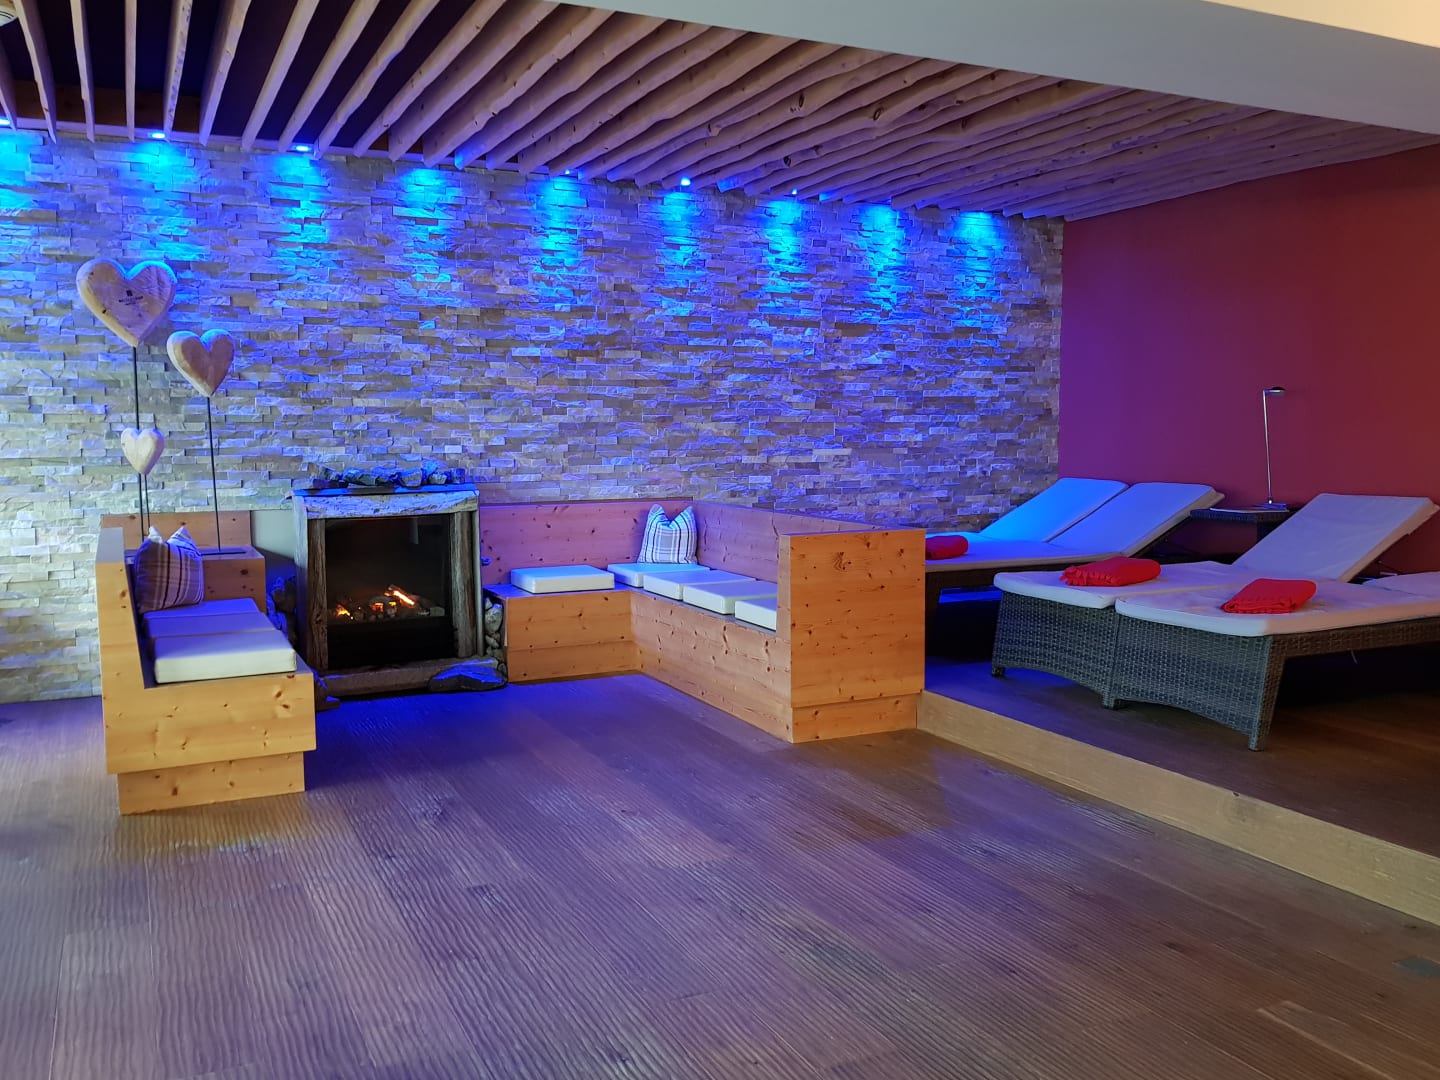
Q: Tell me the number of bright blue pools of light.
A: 9